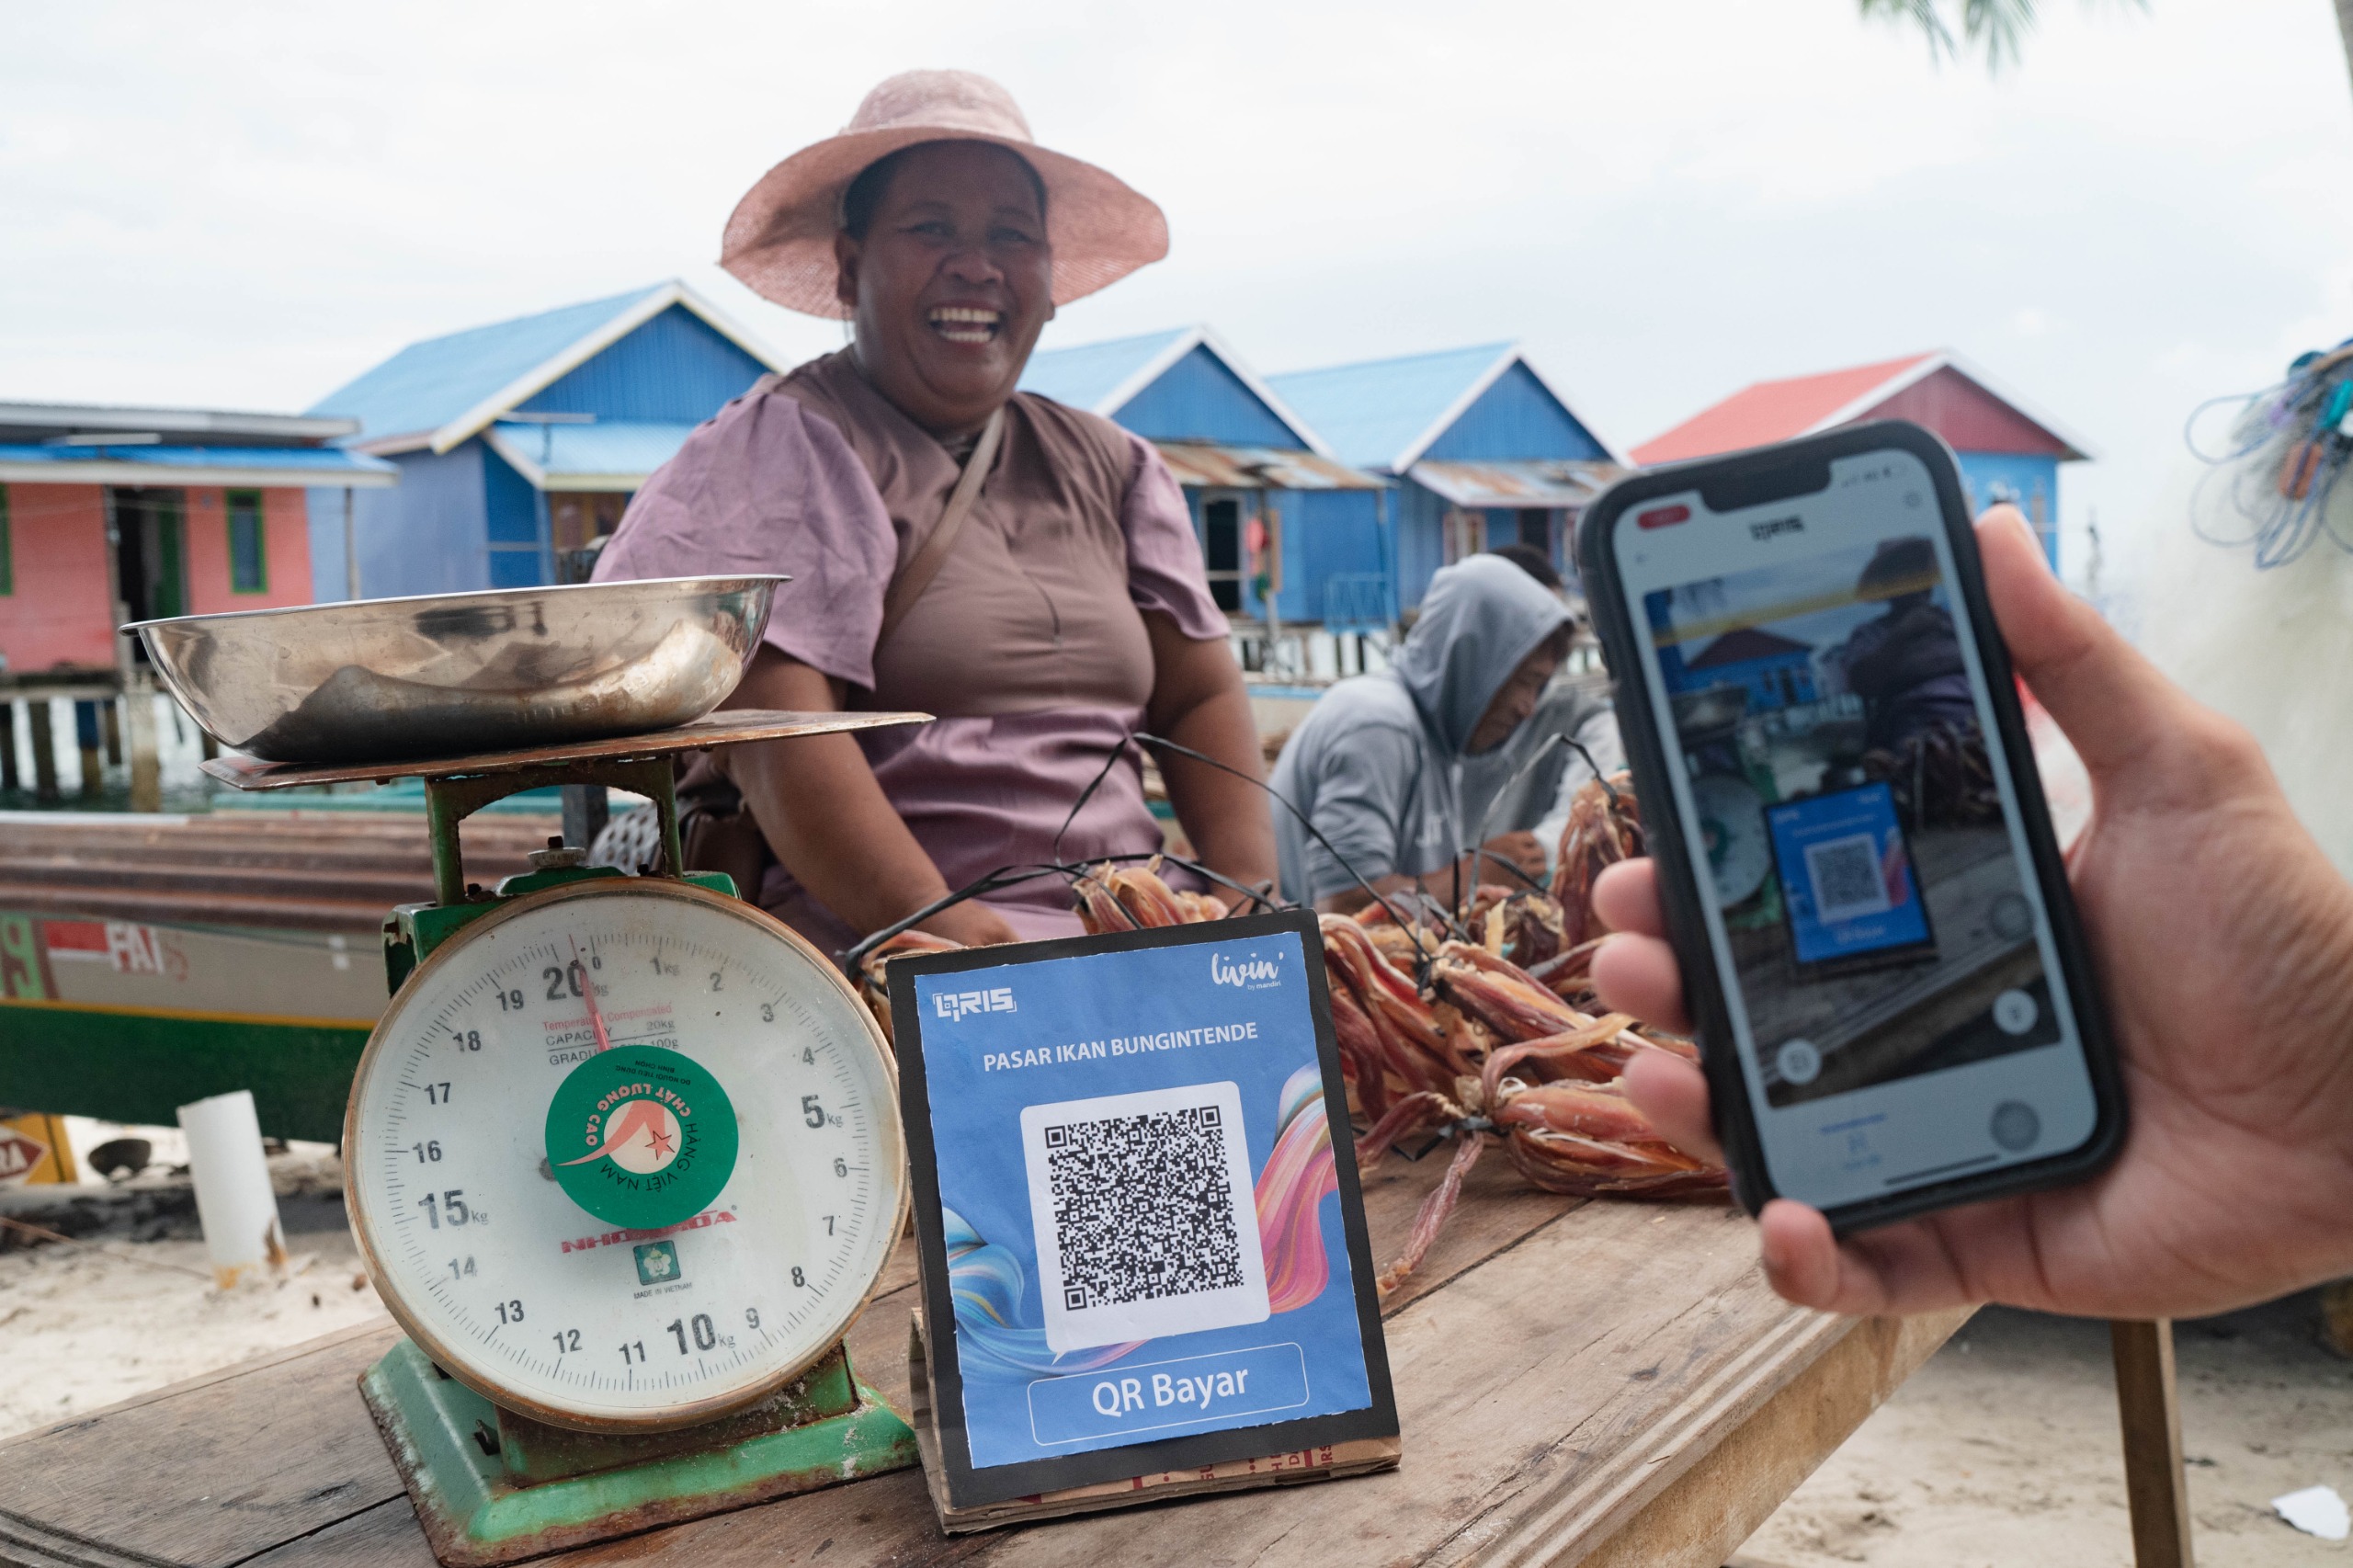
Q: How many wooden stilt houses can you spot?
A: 5